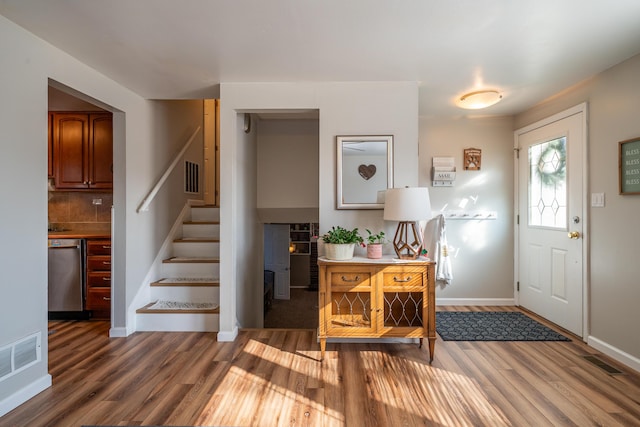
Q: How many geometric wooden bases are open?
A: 1